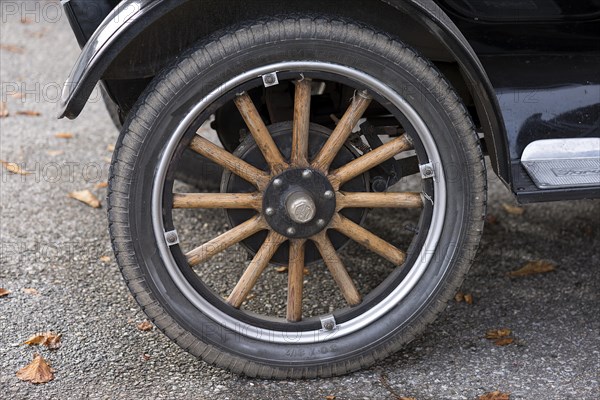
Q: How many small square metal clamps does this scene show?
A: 4